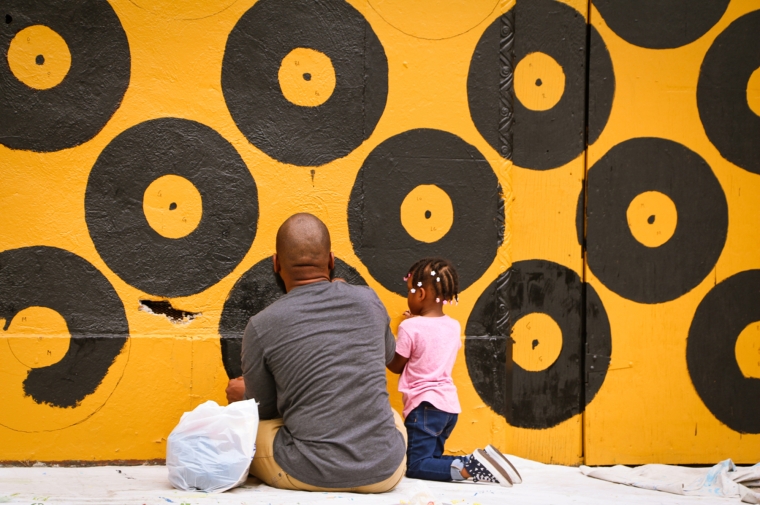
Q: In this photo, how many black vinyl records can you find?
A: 12